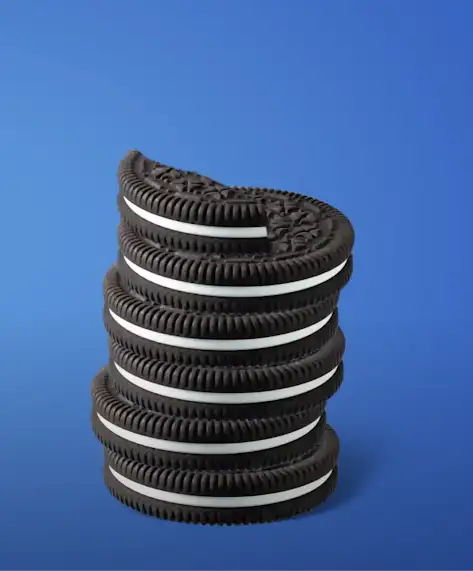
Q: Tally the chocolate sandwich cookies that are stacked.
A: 6